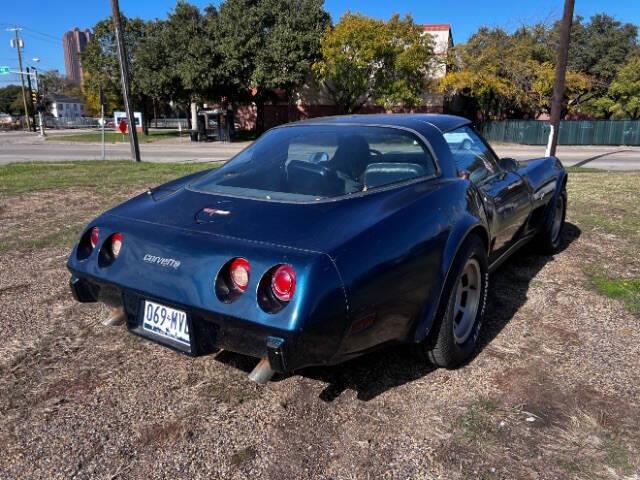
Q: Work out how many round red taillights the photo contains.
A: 4